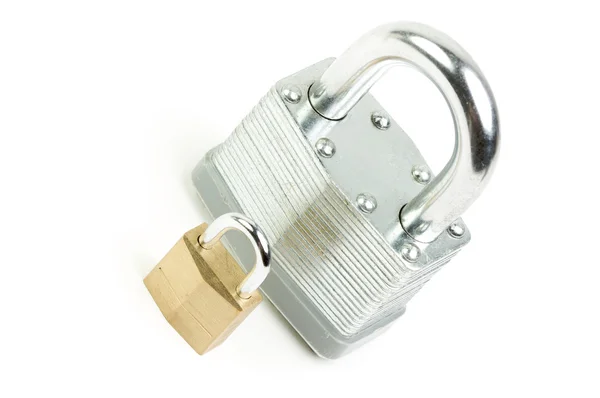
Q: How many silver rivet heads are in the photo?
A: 7